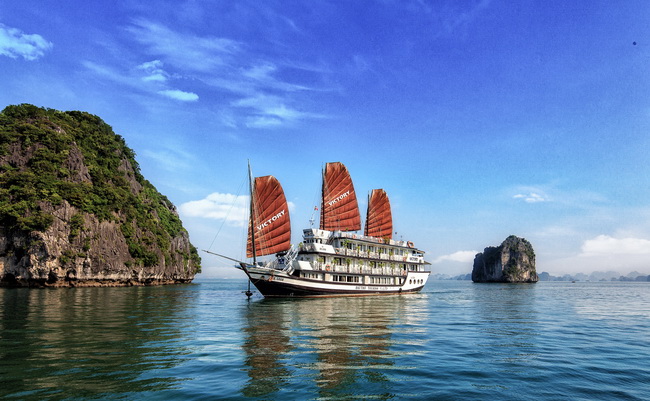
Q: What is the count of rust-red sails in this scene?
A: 3